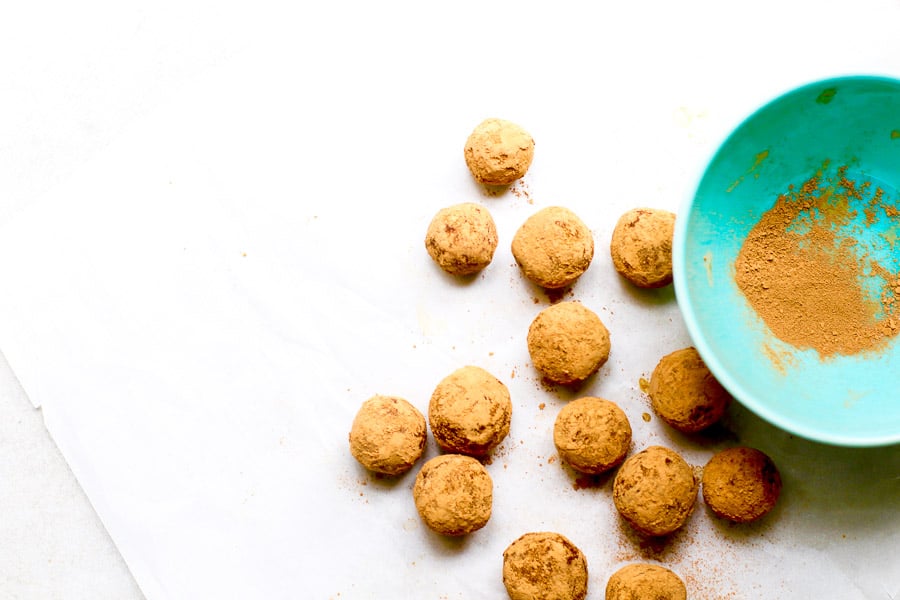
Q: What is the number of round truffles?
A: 14